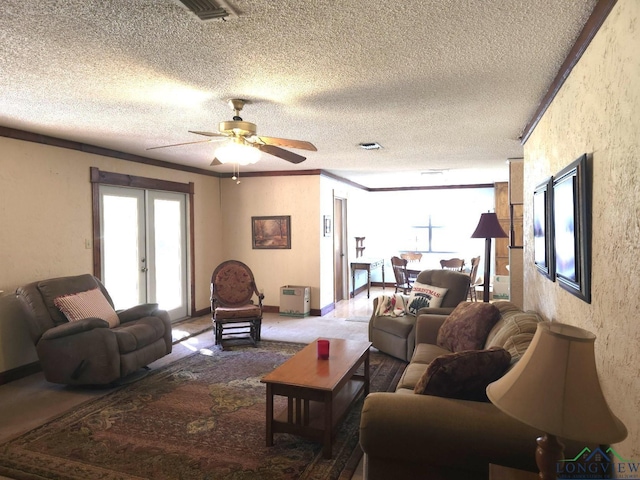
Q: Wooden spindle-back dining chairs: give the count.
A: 4